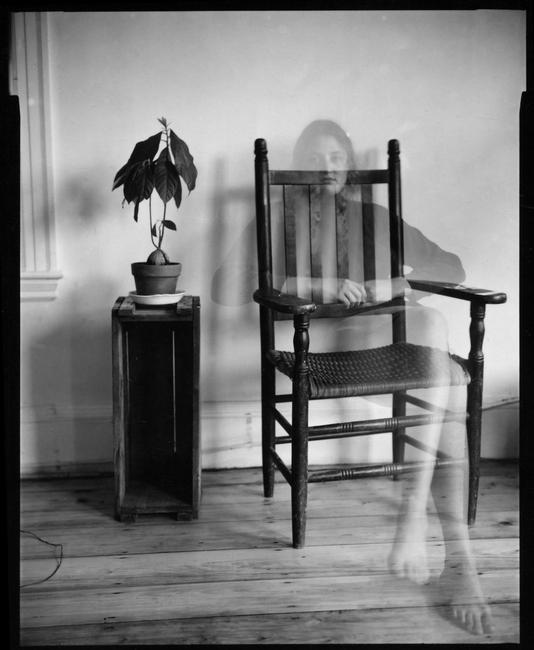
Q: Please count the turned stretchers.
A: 2